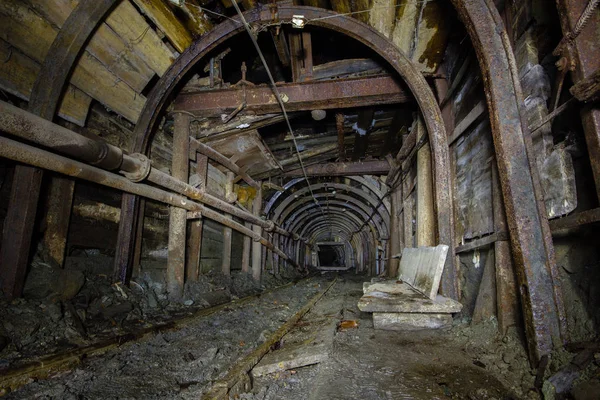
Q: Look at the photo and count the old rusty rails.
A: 2